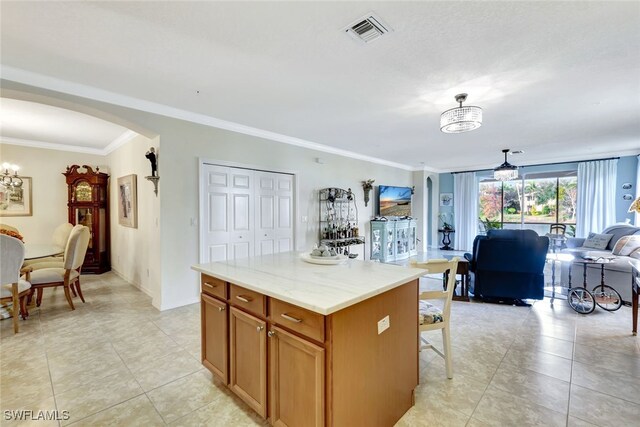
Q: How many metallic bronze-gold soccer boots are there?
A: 0